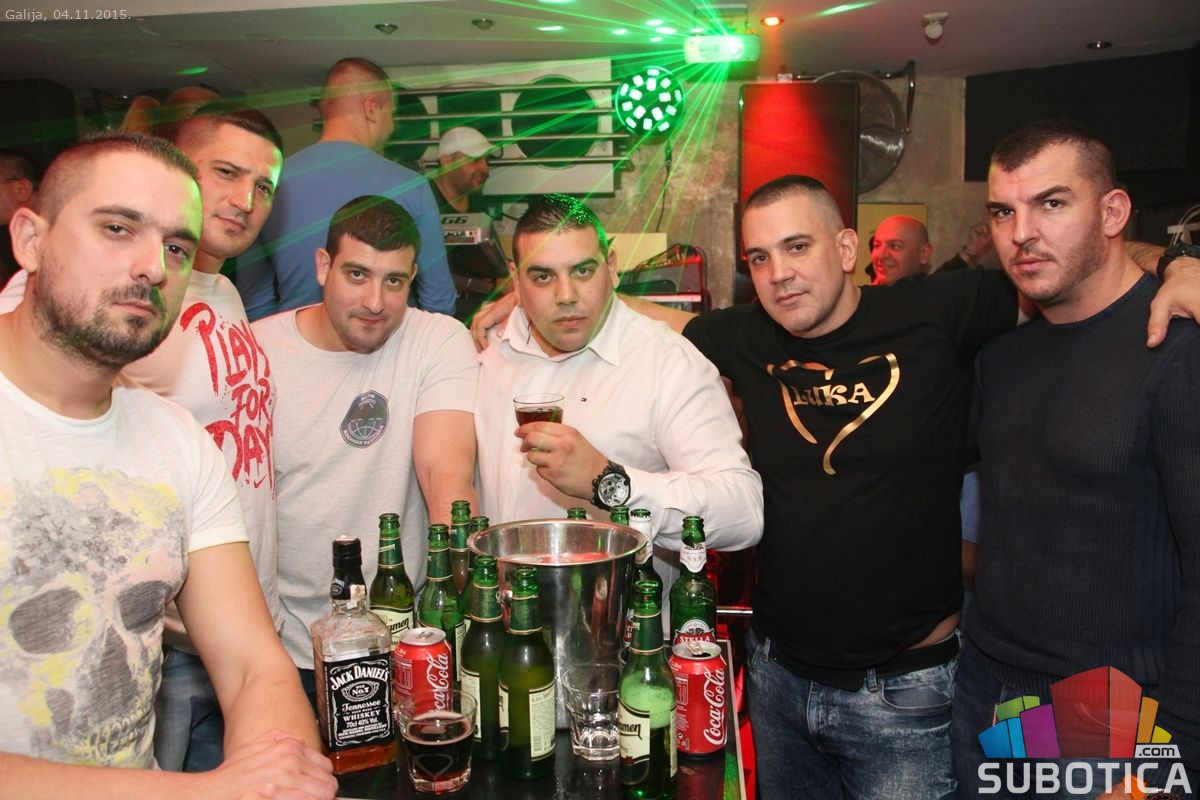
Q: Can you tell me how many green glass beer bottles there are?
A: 11